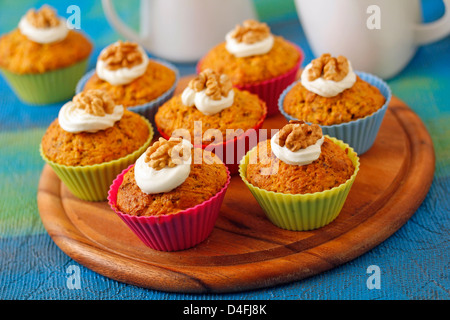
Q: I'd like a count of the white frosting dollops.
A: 8